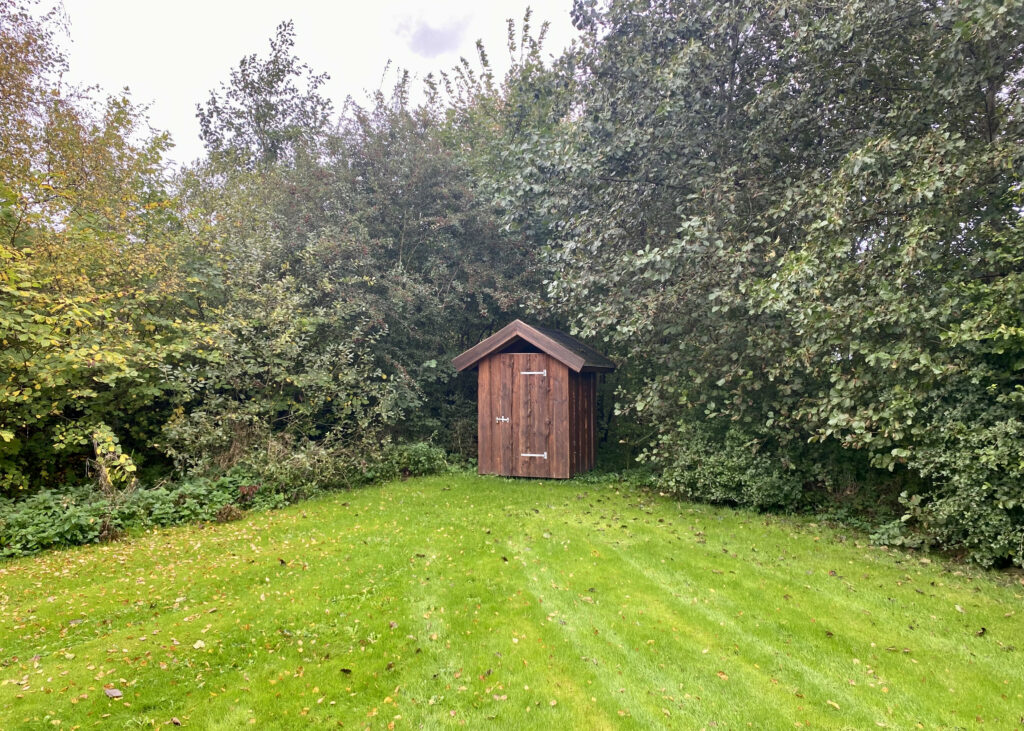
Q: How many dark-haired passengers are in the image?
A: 0